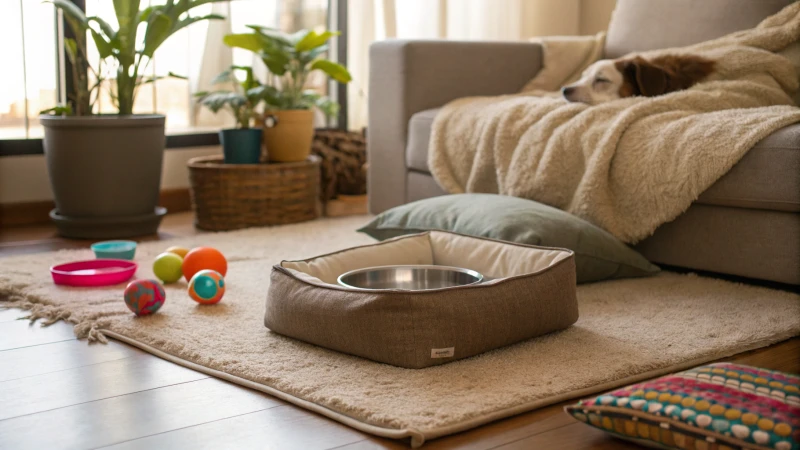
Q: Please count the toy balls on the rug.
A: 5